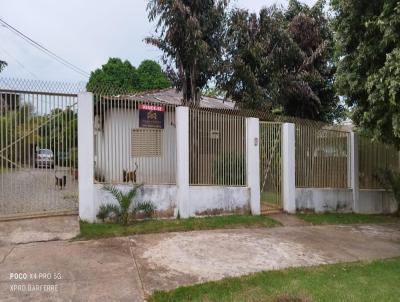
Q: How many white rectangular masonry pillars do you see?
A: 5